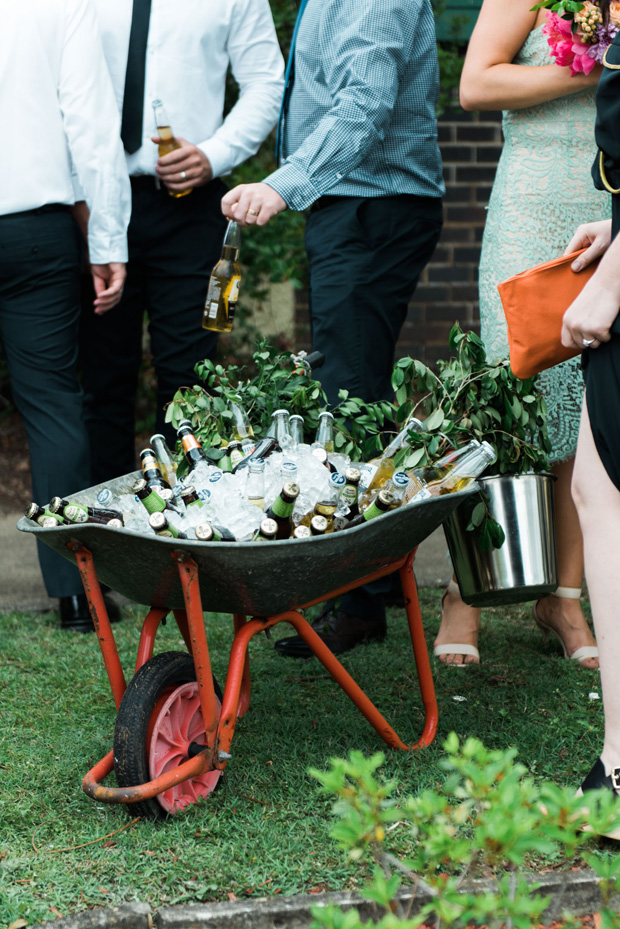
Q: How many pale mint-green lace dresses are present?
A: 1